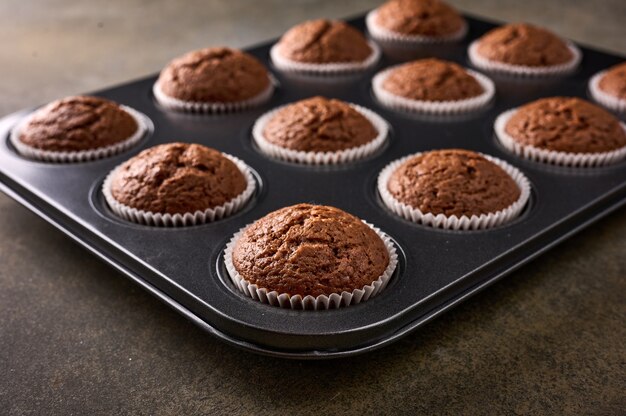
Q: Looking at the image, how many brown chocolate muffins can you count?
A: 12